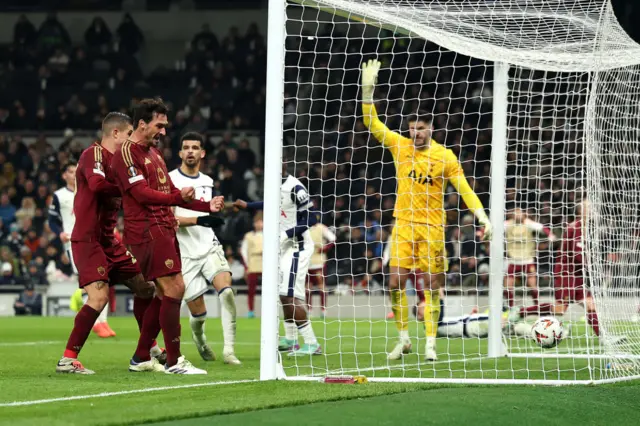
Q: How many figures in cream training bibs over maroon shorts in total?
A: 3